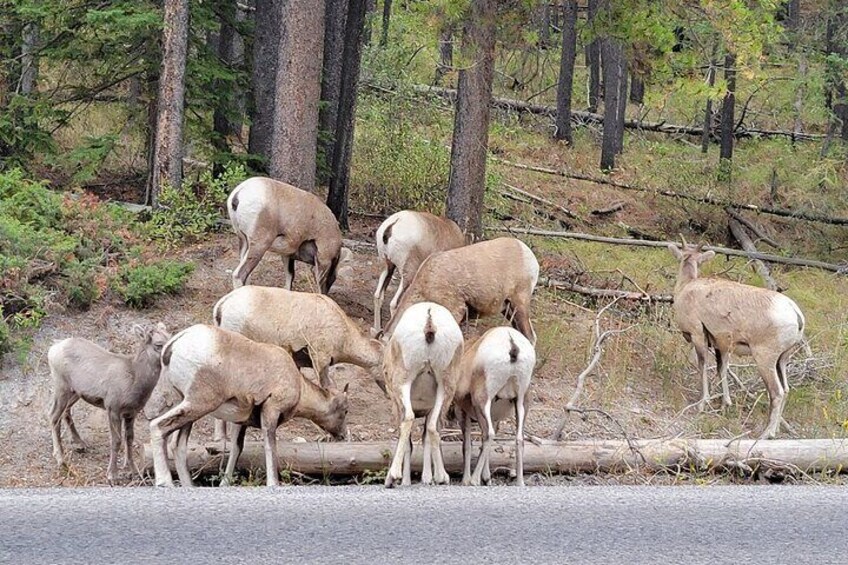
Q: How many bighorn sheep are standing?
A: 9